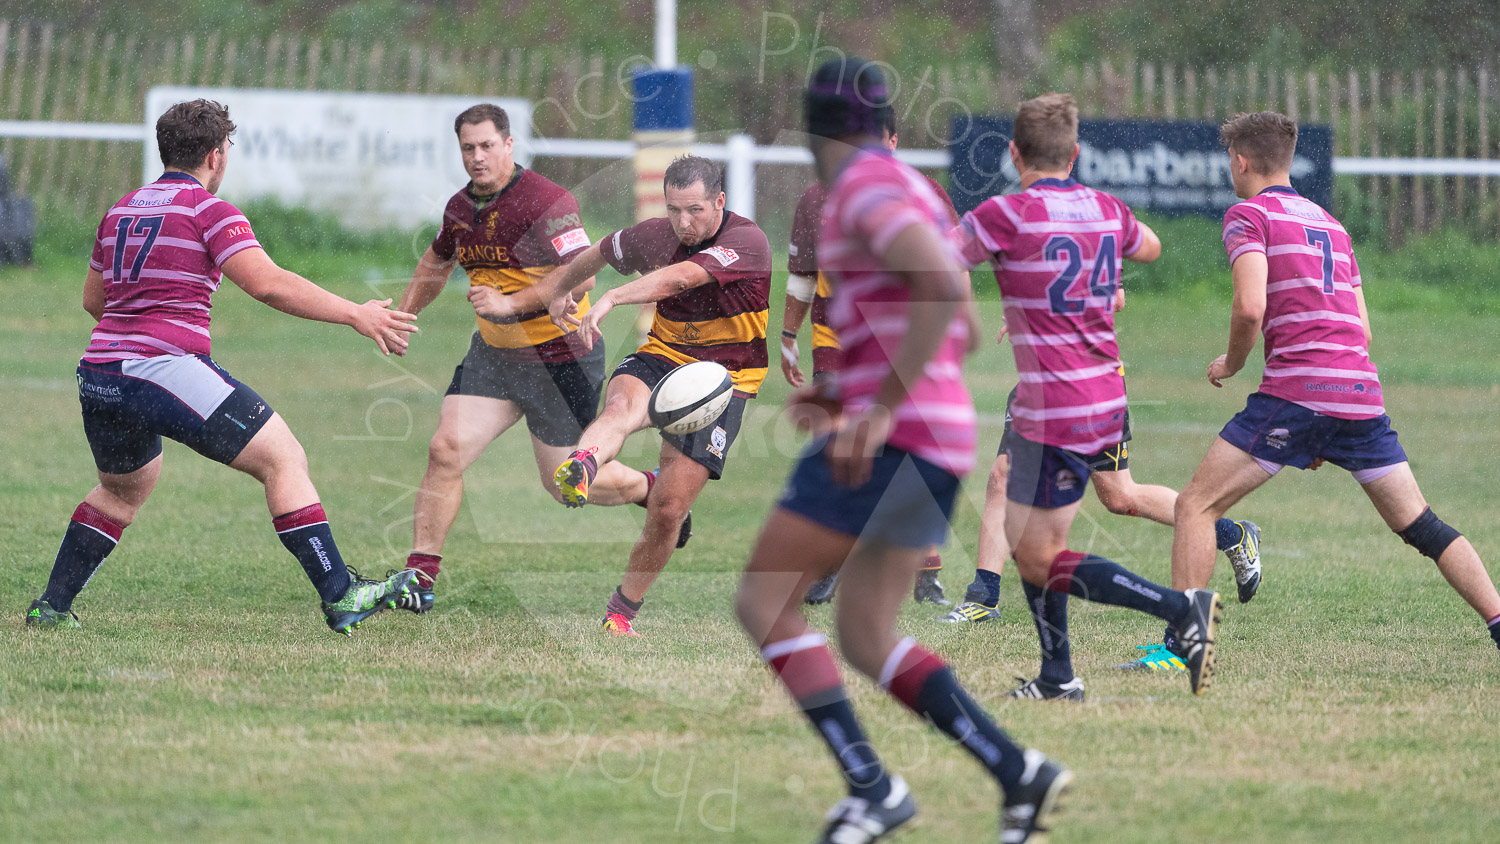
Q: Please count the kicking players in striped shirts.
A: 1